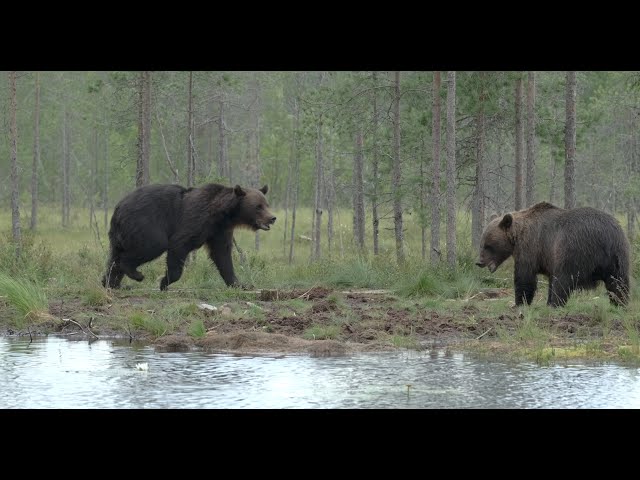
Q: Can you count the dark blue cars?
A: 0